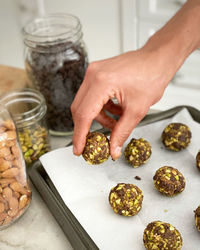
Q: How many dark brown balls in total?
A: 8